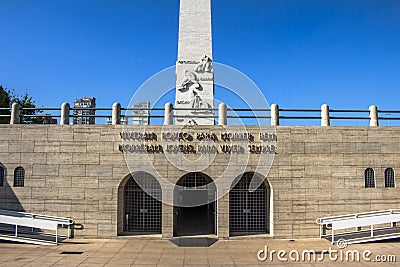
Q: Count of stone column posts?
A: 8